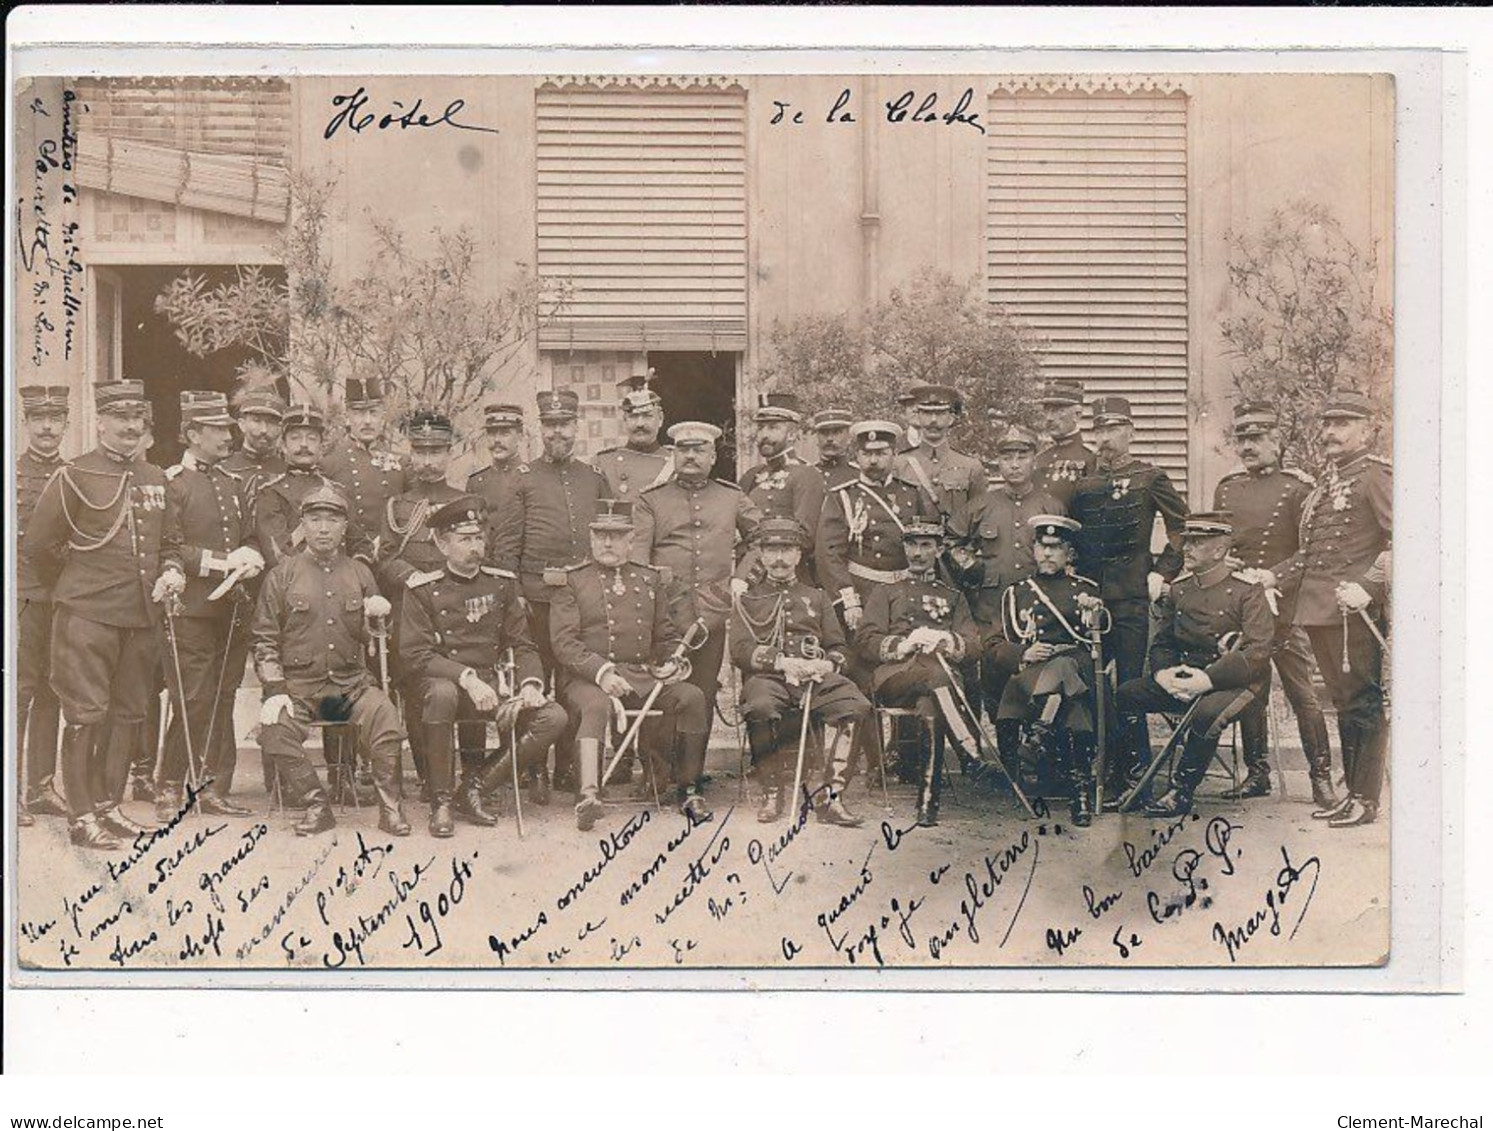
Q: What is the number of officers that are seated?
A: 7